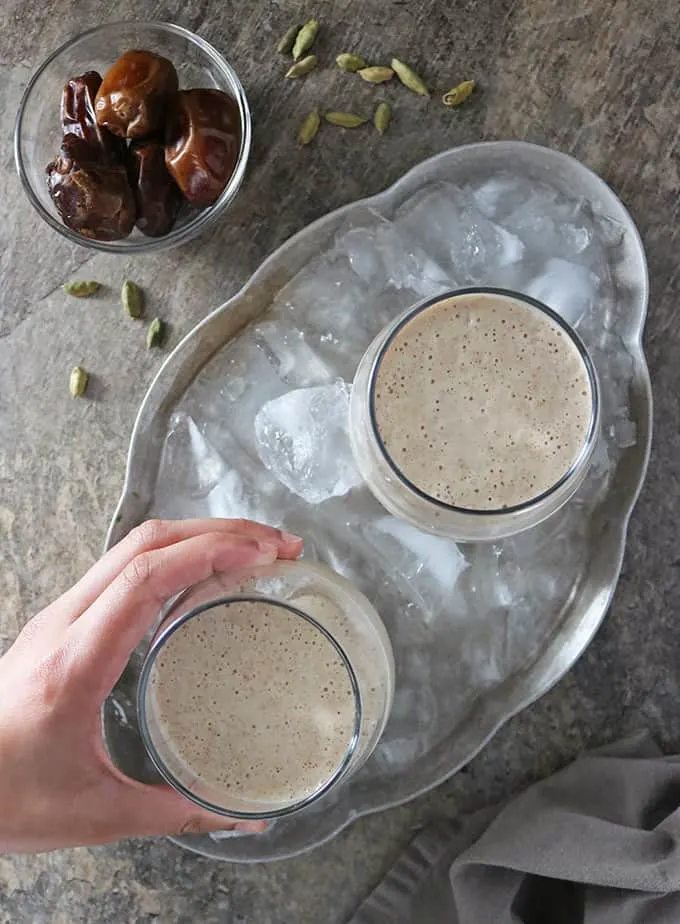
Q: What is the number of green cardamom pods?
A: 14